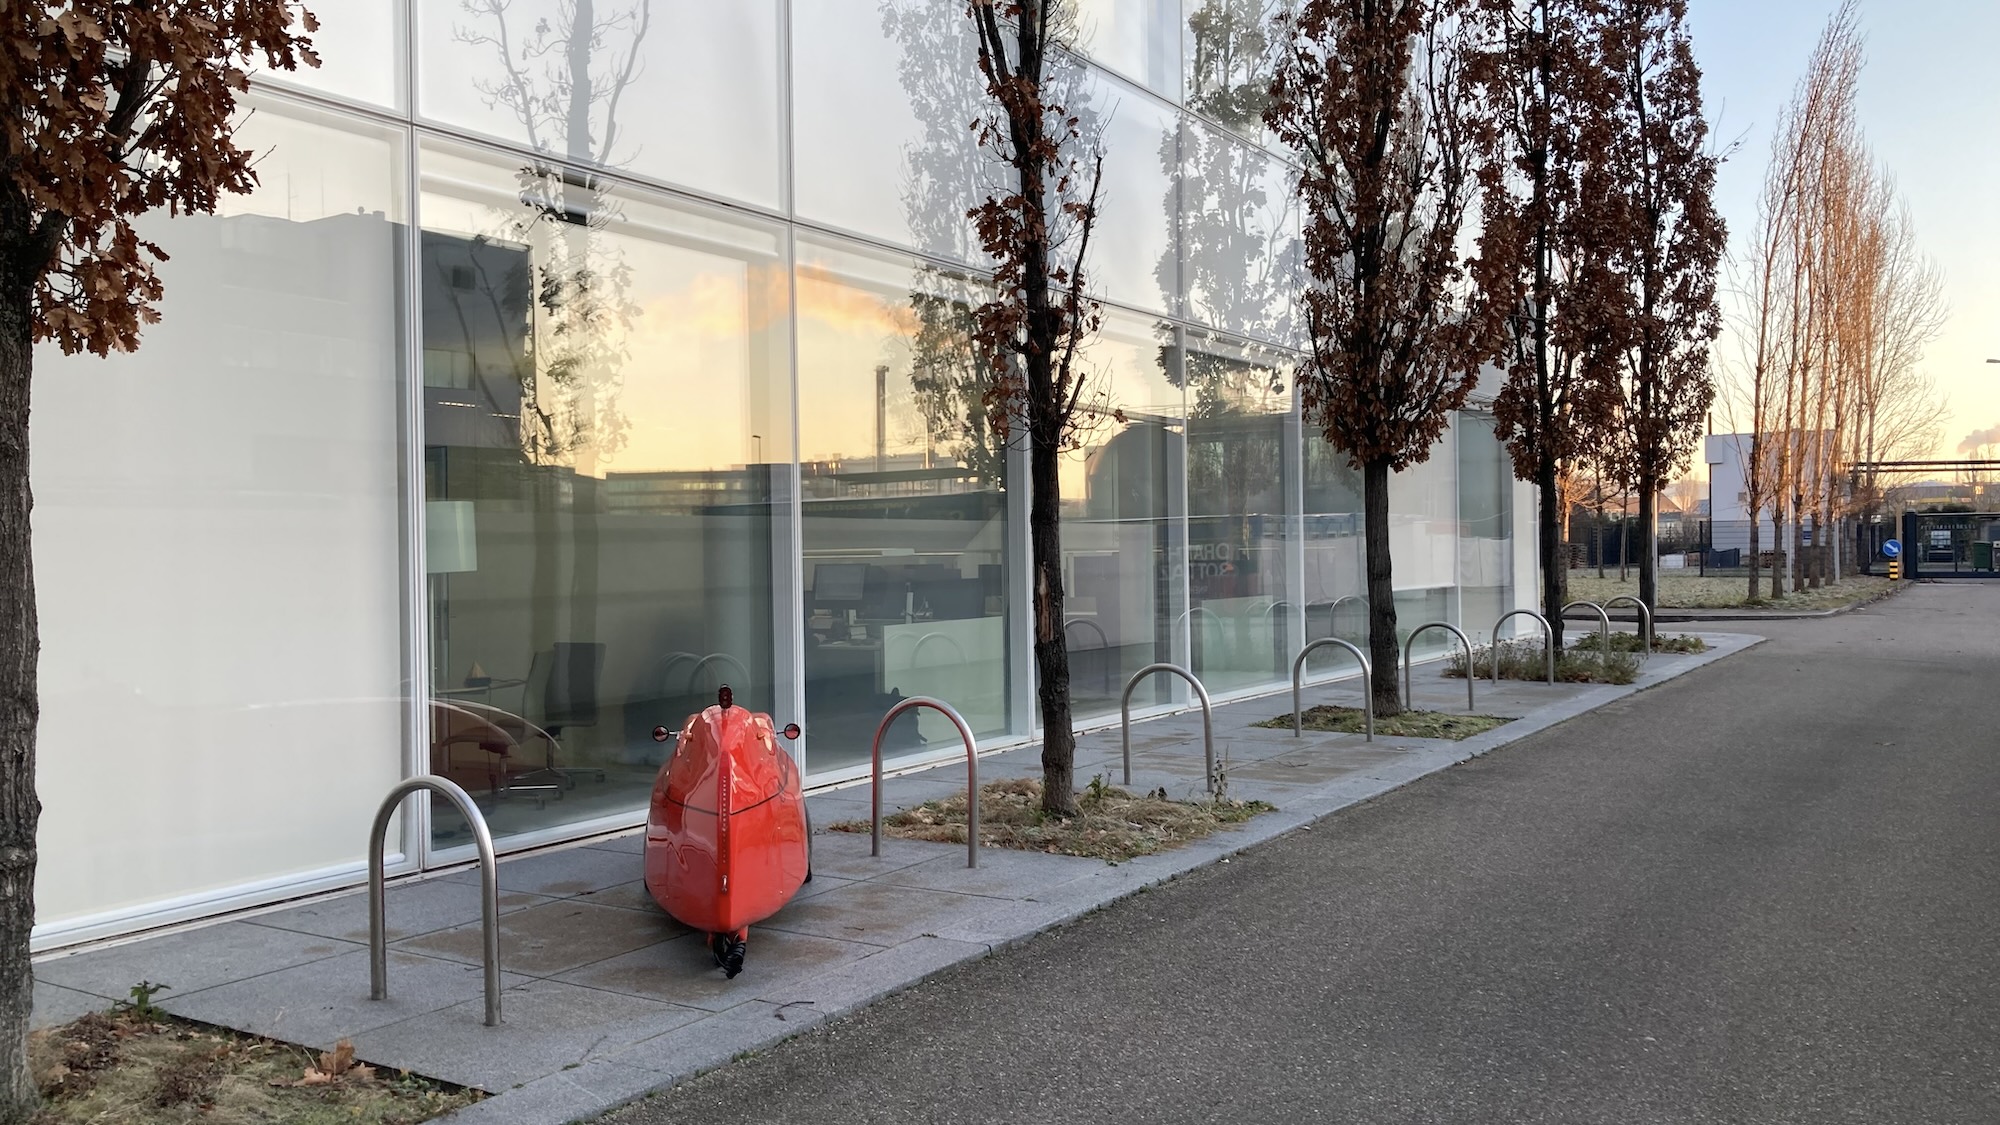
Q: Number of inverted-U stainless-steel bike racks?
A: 8